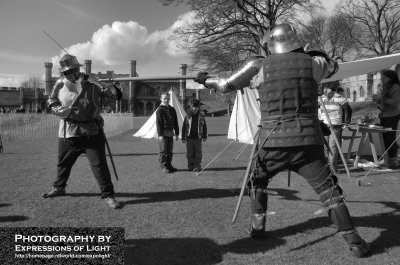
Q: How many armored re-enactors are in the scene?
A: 2